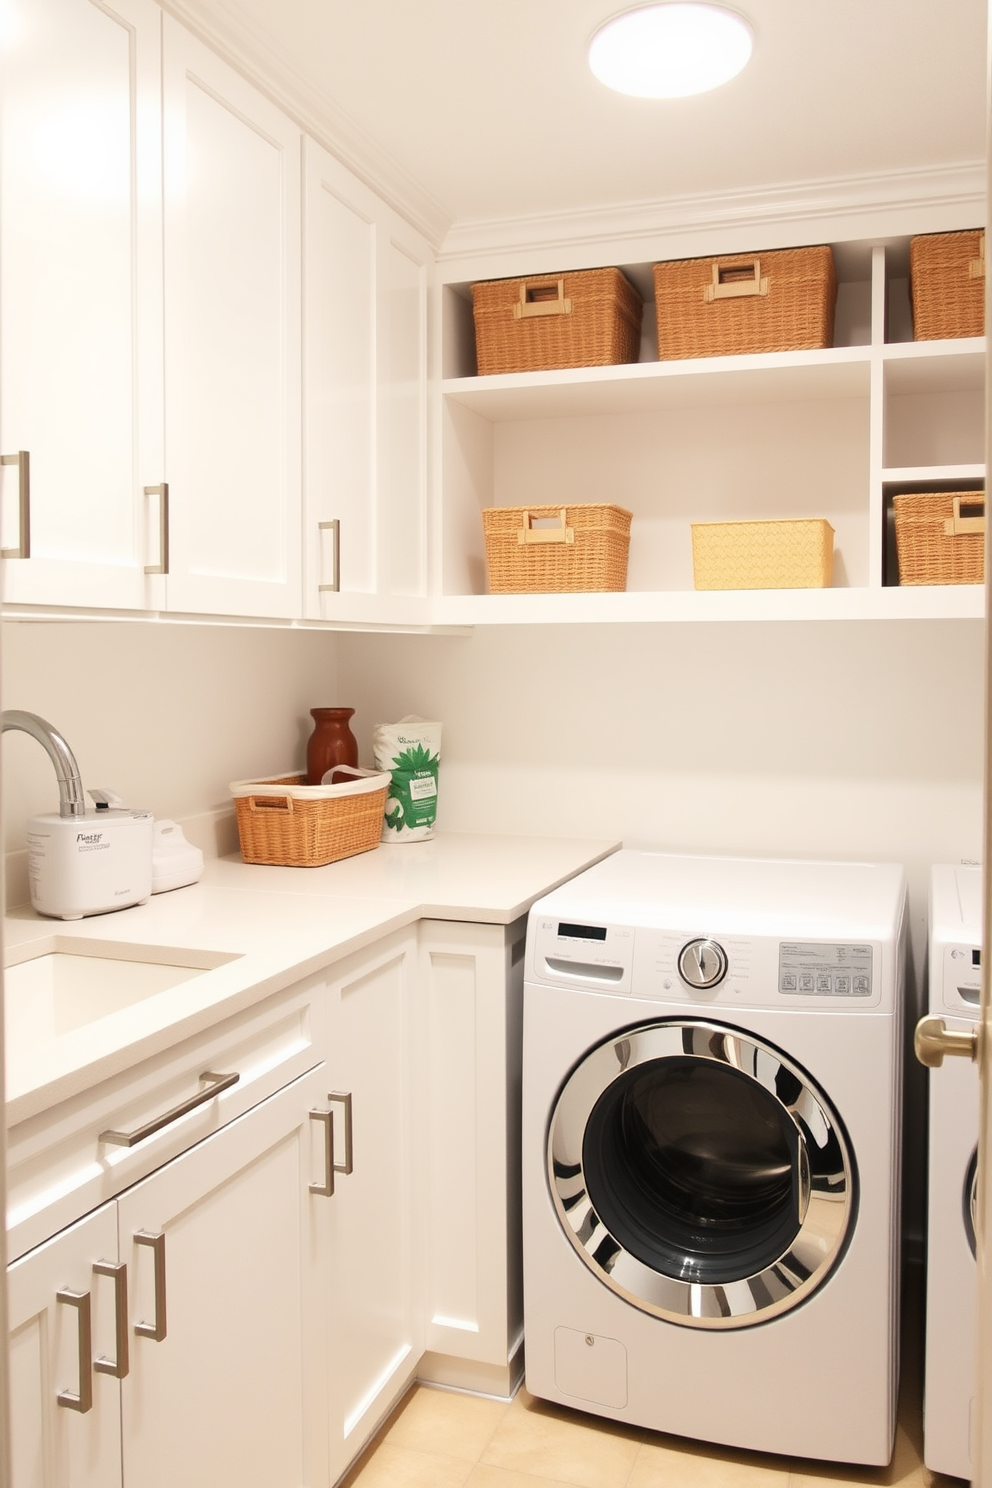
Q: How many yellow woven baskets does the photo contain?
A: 1